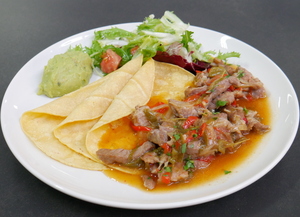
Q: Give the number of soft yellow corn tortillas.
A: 3